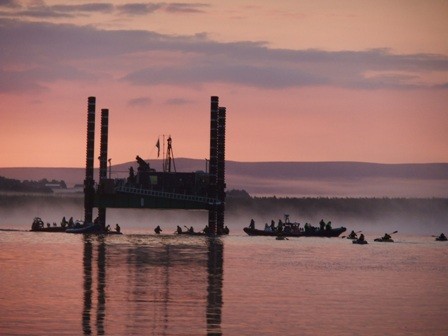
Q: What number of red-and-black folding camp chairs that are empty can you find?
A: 0